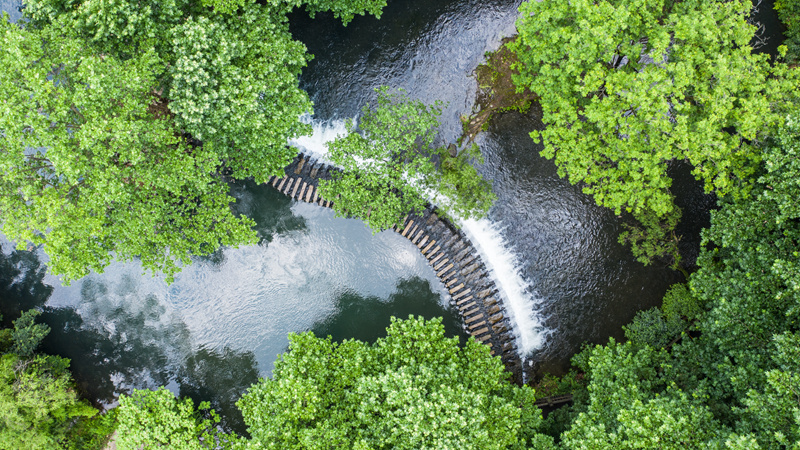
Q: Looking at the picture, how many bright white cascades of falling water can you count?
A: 2